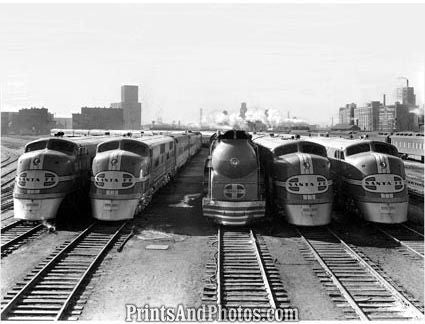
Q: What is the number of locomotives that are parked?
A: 5